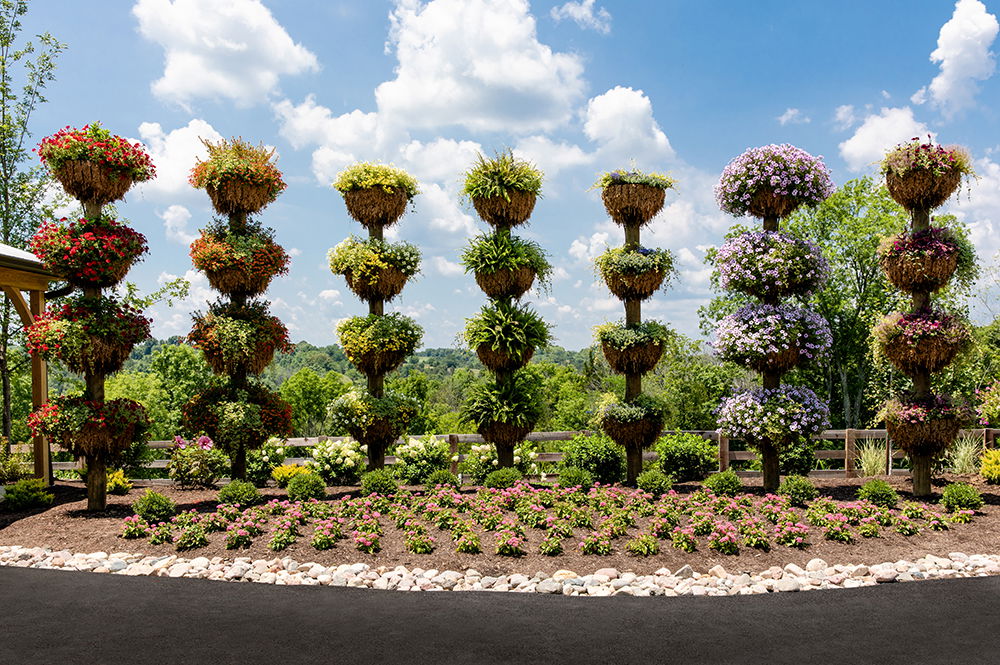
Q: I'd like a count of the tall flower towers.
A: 7